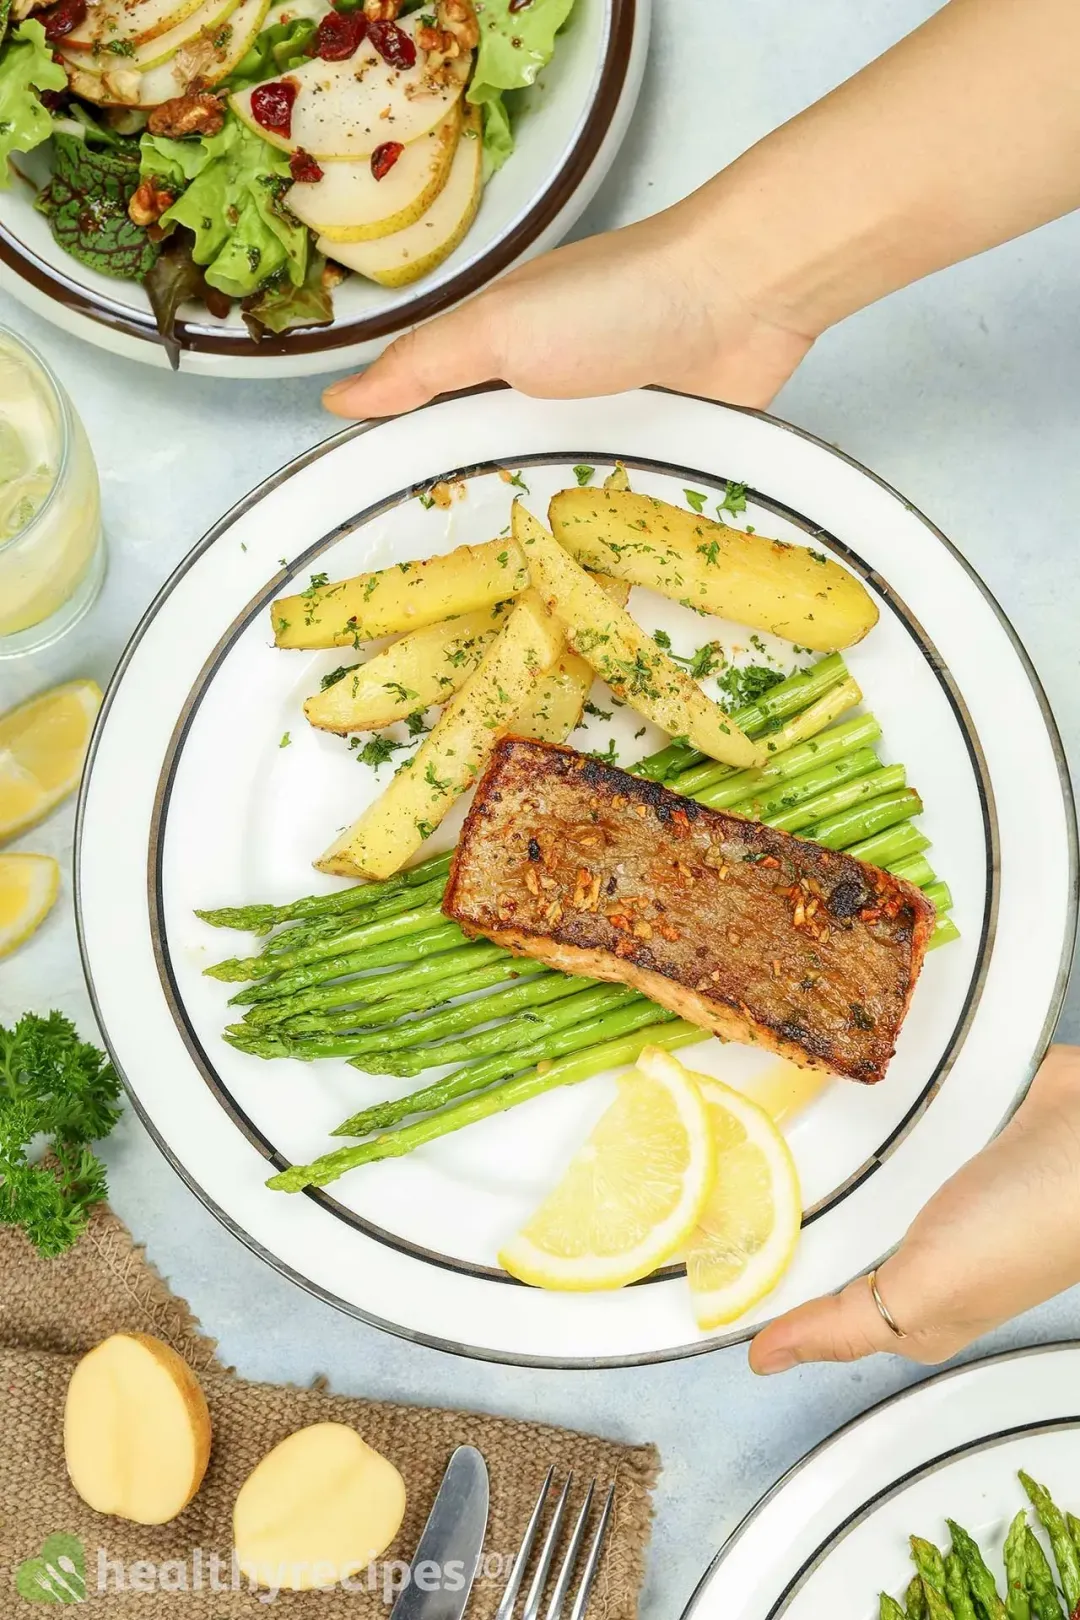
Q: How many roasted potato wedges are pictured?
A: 6